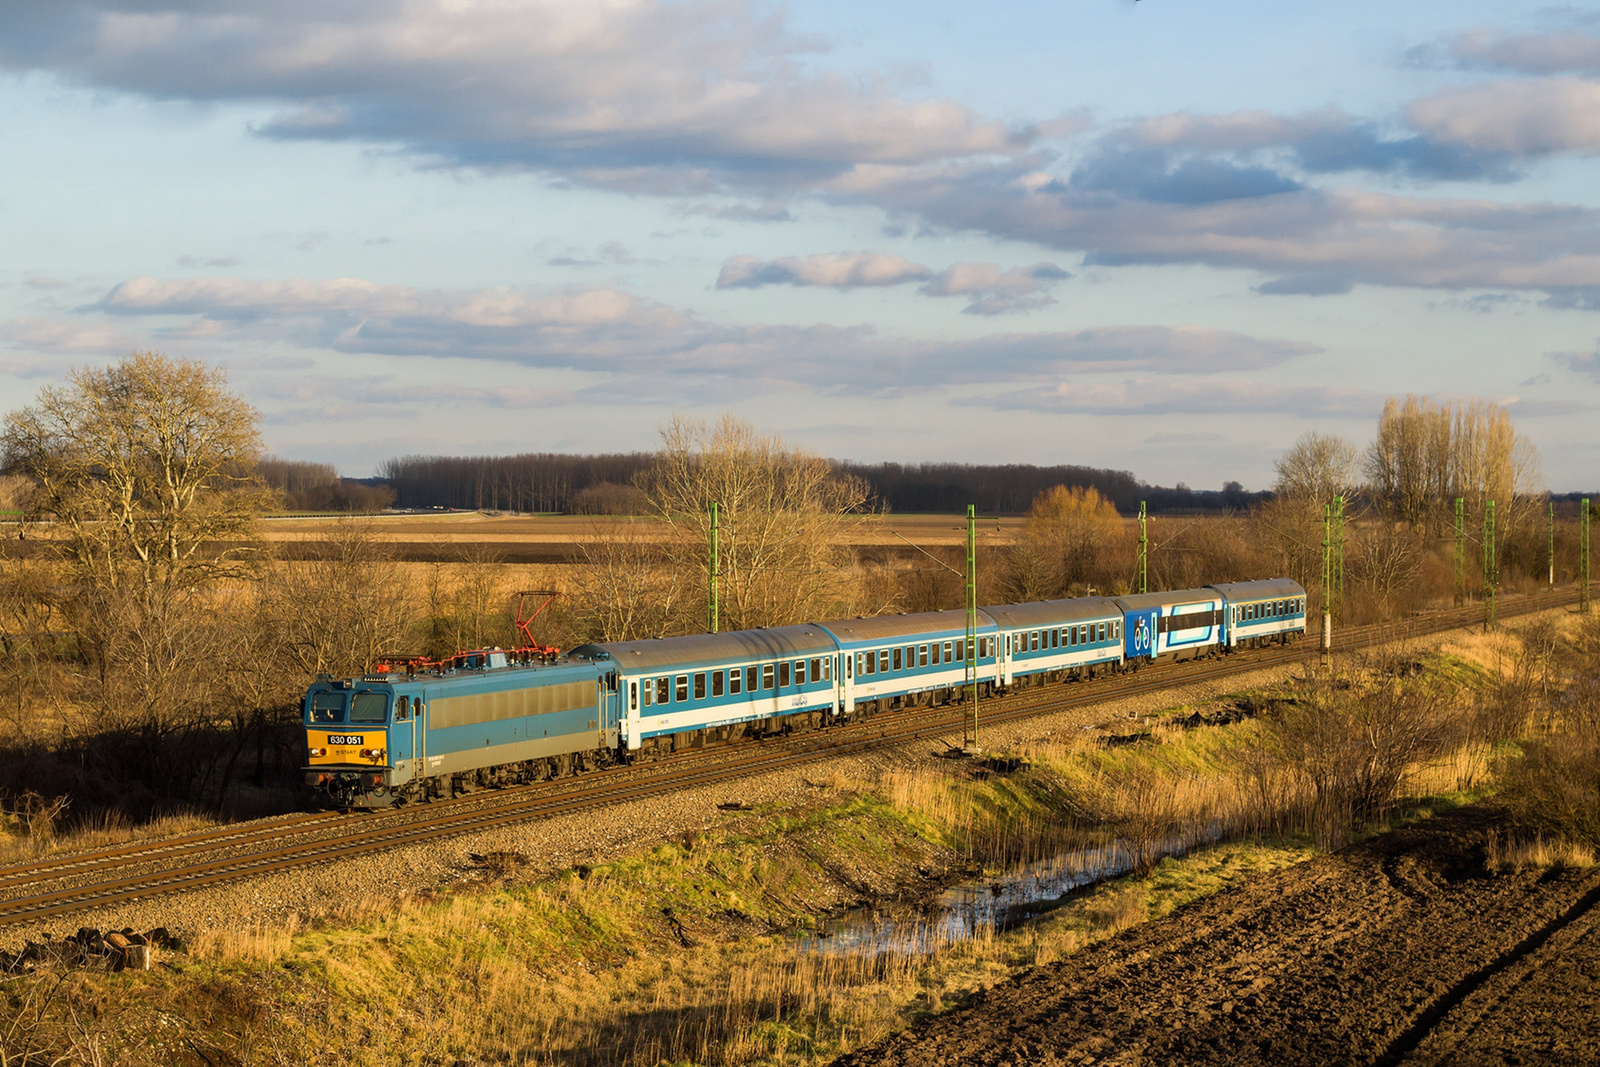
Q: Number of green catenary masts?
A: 9